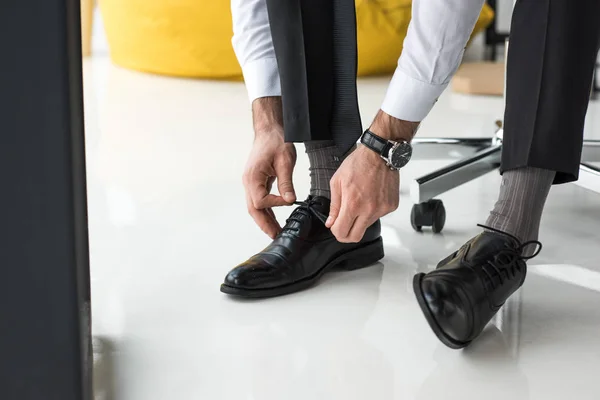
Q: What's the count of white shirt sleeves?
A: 2